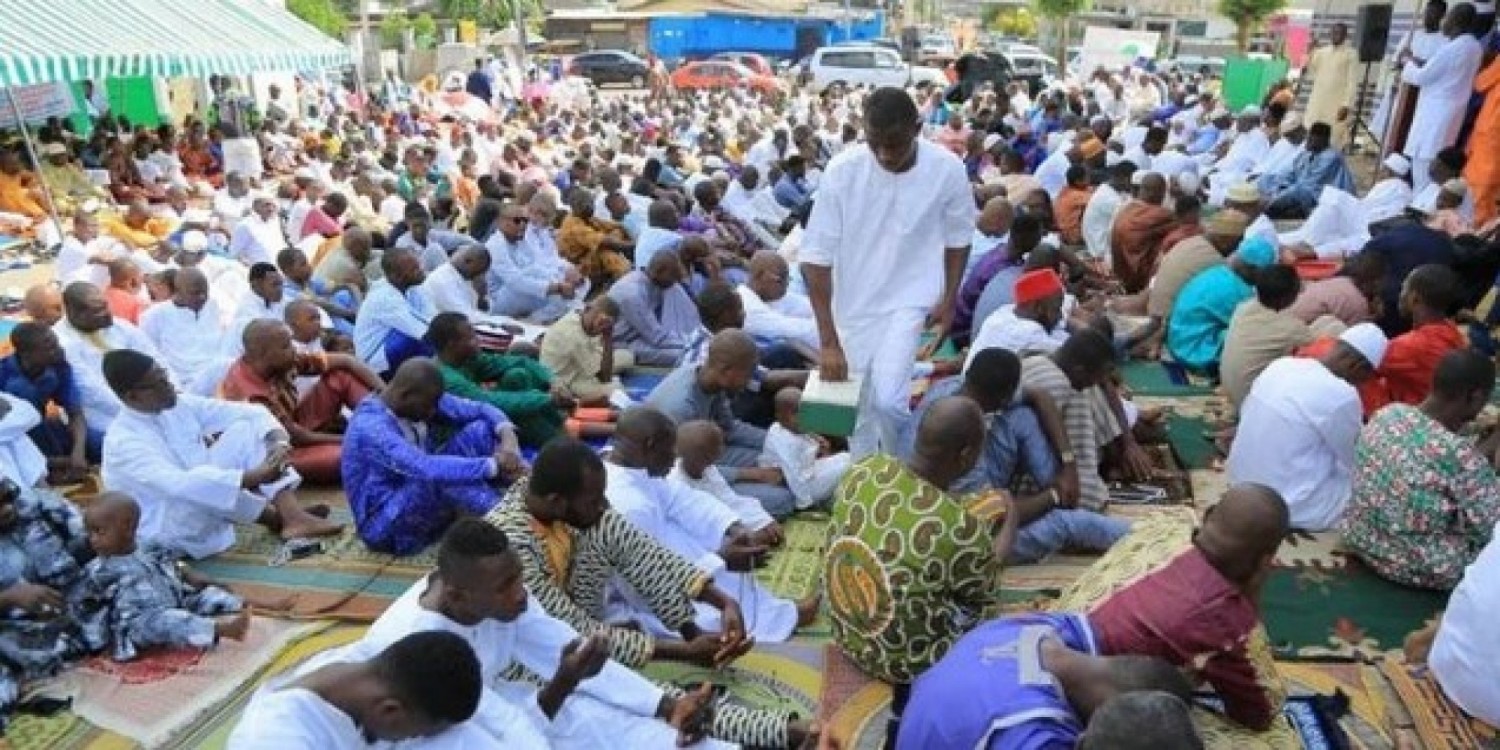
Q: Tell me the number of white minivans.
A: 1